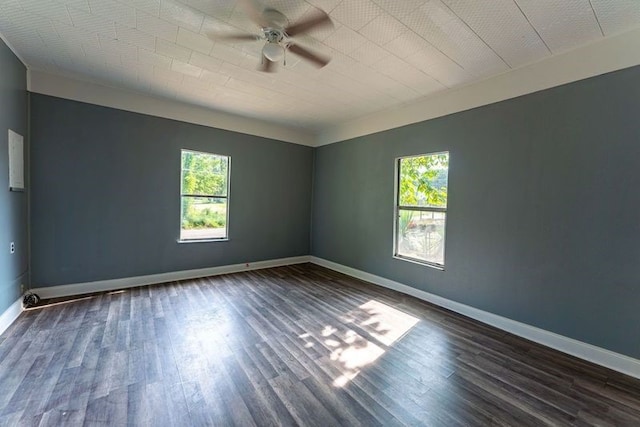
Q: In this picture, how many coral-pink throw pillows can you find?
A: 0